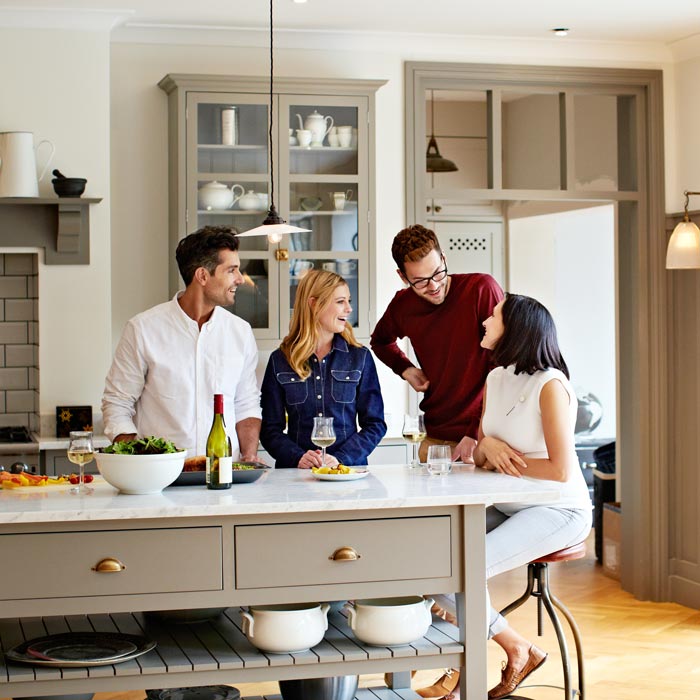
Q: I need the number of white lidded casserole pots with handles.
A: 2